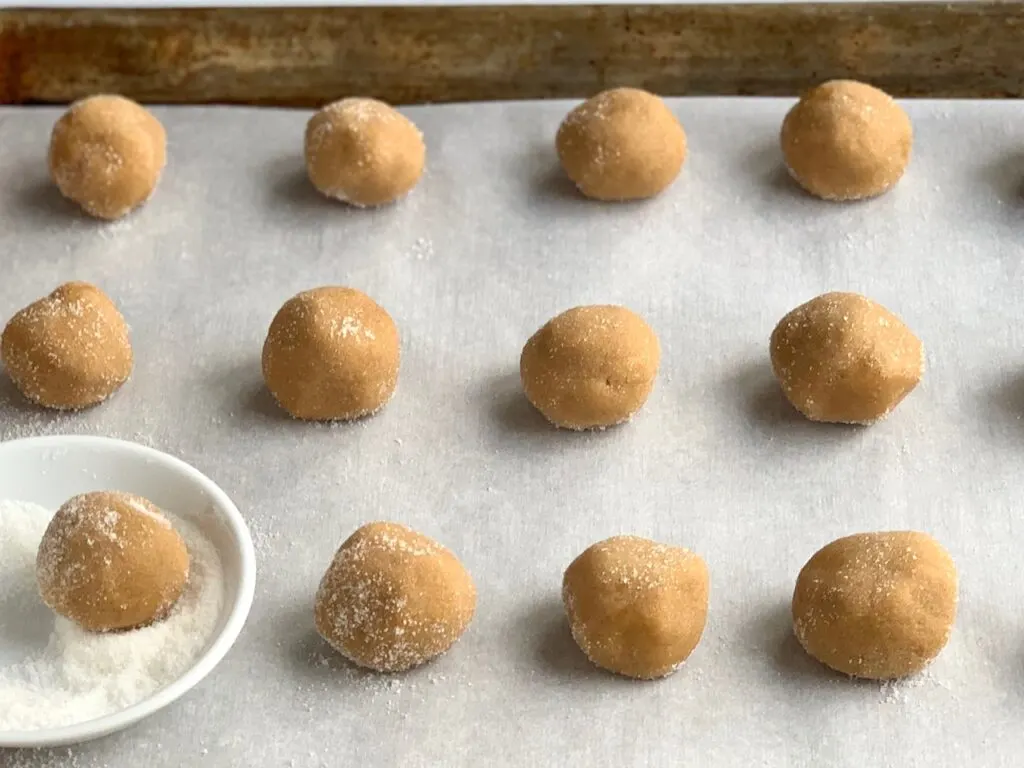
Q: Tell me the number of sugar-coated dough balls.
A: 12